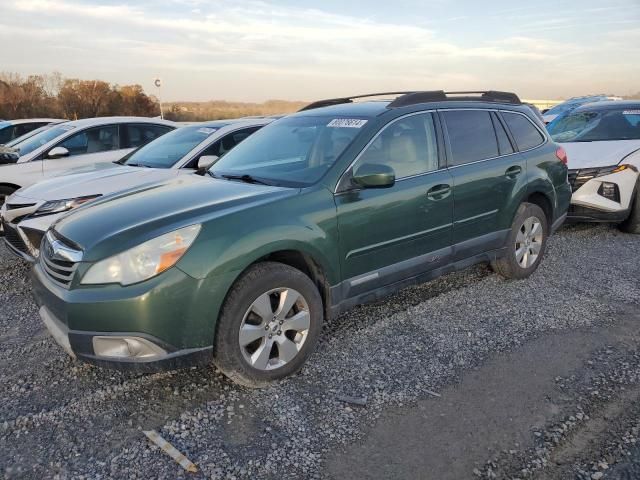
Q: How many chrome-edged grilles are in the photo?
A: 1